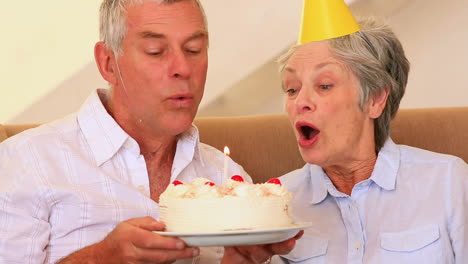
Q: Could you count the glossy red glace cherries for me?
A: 4